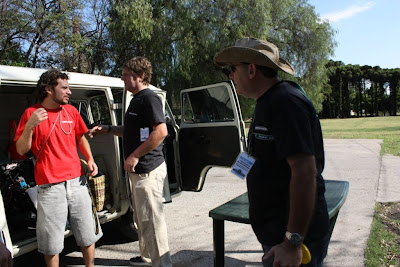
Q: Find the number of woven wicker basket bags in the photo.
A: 1